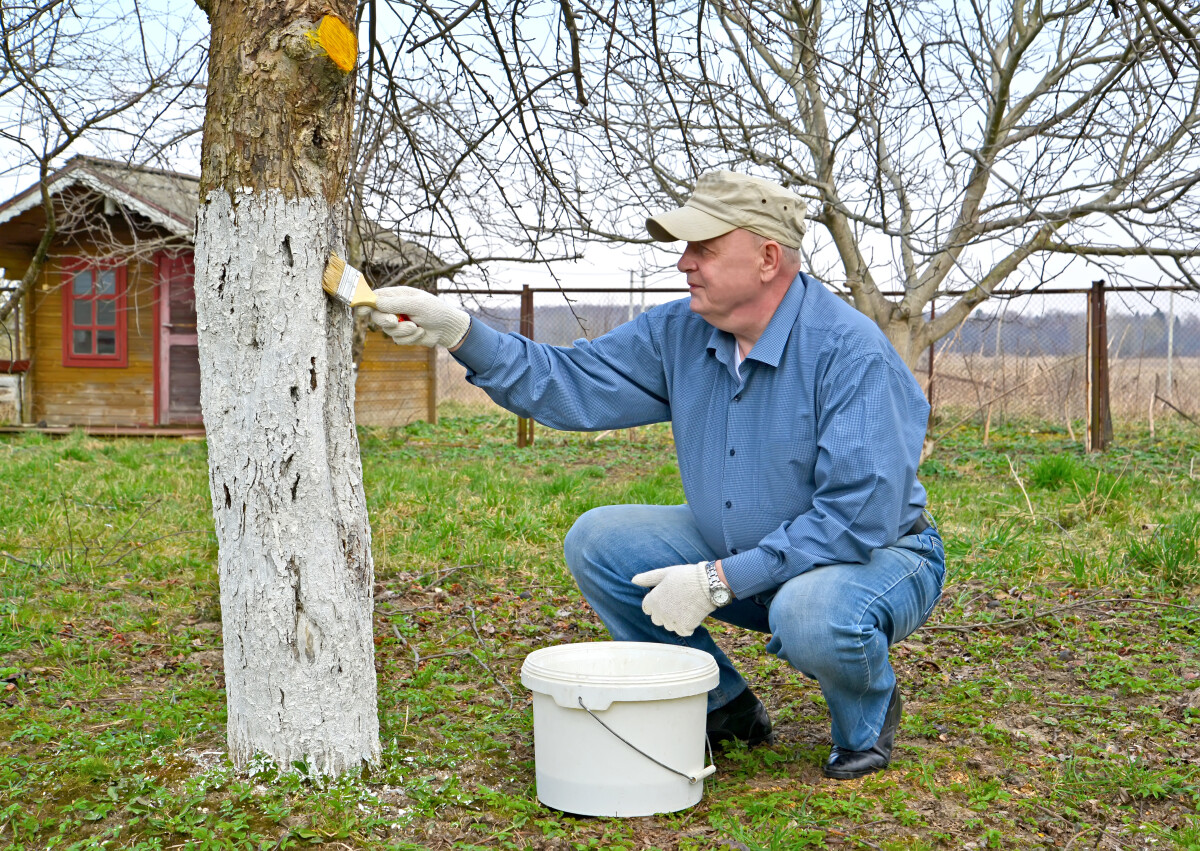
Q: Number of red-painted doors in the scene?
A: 1